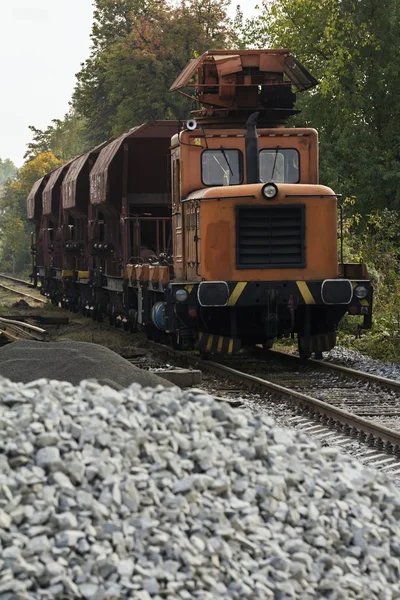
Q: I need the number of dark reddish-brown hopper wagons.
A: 4